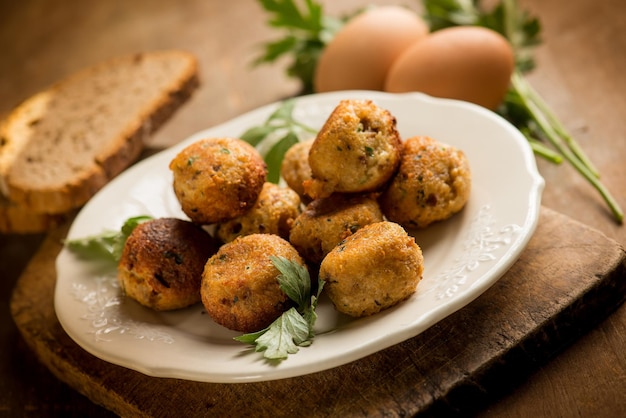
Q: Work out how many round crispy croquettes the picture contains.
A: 9